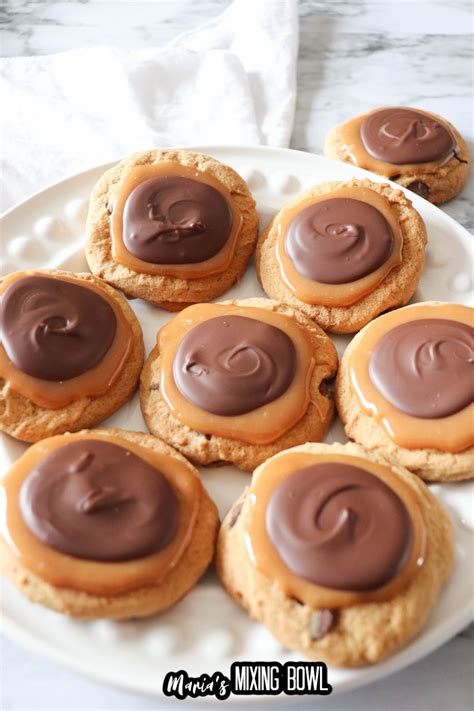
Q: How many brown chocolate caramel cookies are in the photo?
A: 8